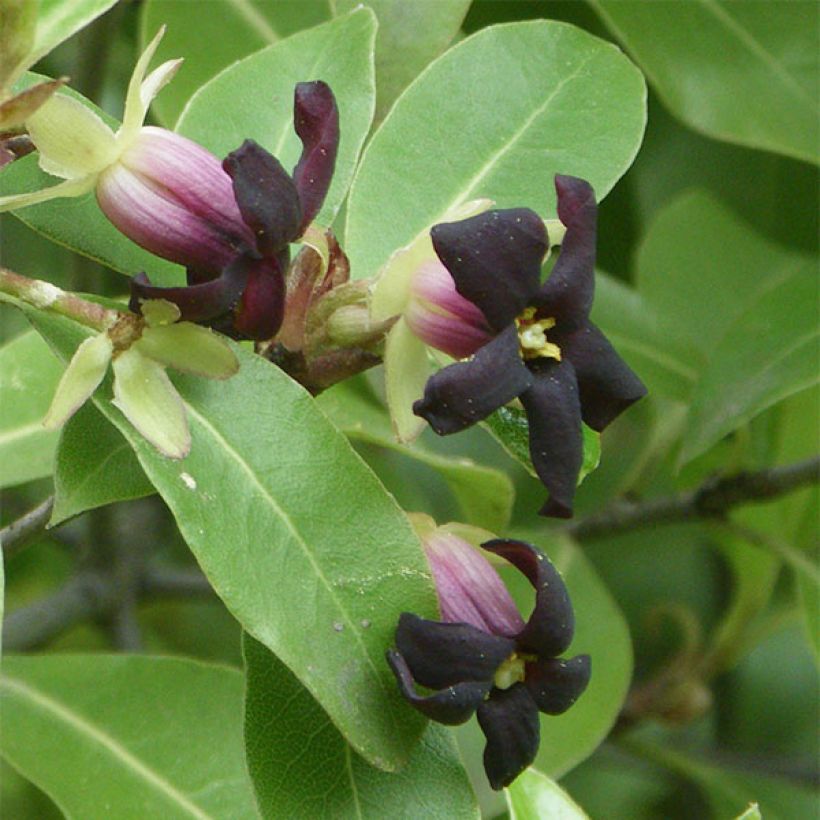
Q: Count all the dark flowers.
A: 3